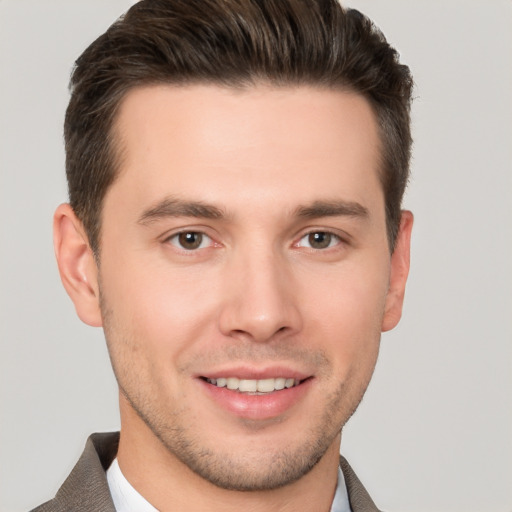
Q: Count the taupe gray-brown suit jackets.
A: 1